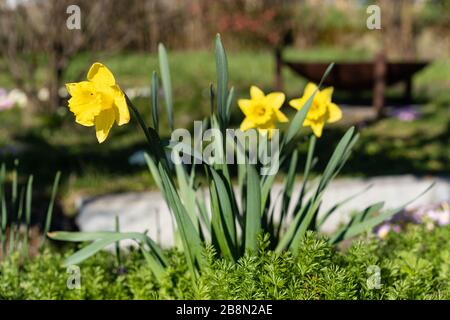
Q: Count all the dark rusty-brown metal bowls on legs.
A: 1